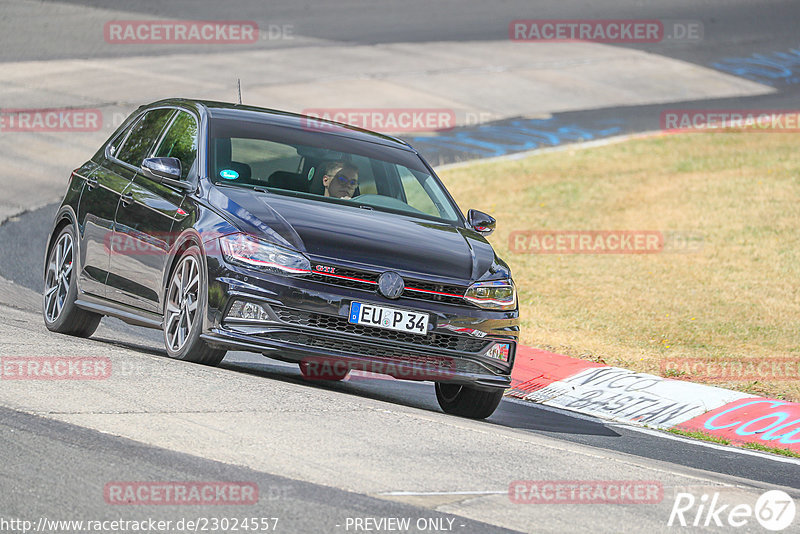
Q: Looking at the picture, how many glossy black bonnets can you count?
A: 1